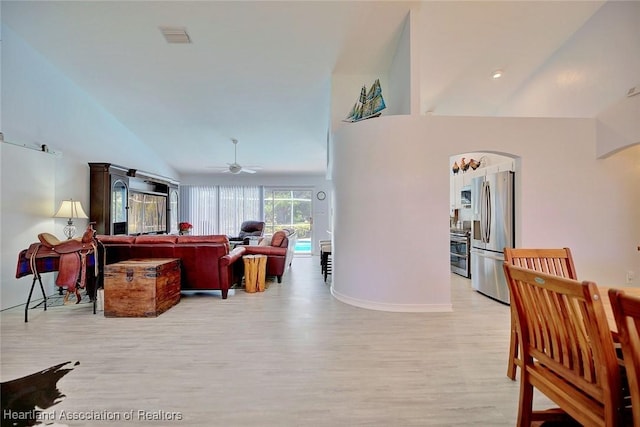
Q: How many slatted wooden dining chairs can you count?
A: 3